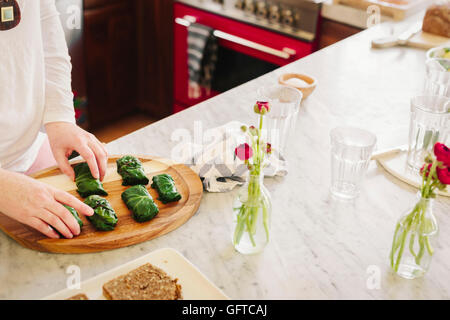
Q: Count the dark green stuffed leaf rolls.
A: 6